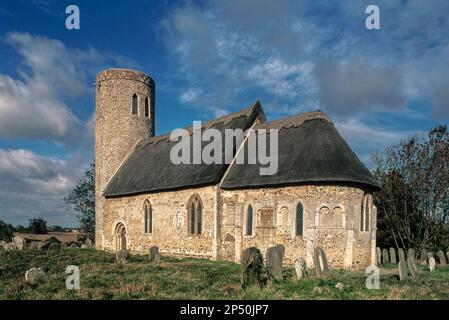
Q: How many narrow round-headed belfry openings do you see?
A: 2